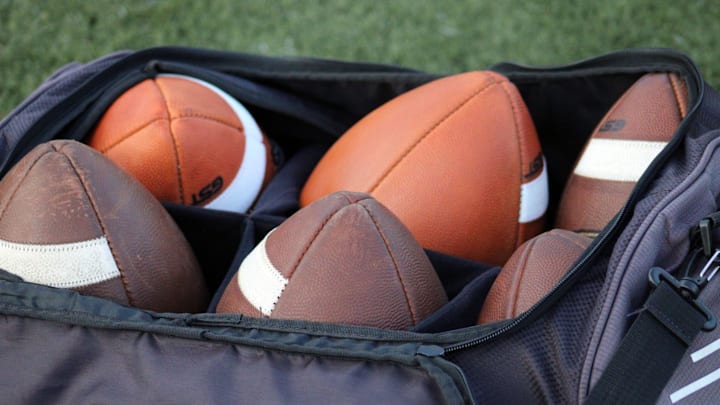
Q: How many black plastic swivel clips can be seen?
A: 1